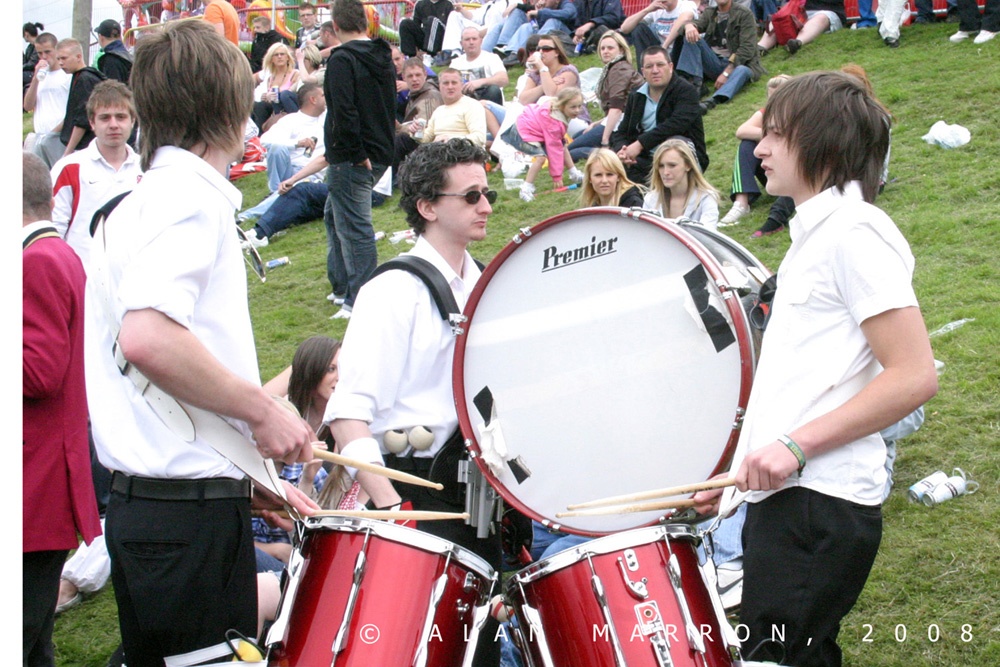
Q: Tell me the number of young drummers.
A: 3